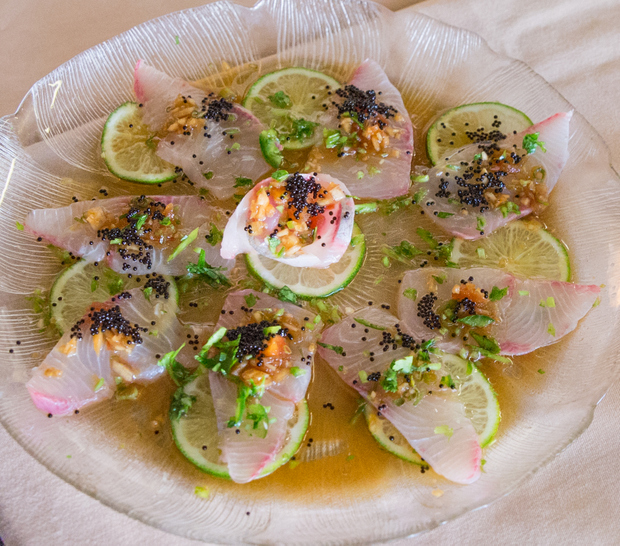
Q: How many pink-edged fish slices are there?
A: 9